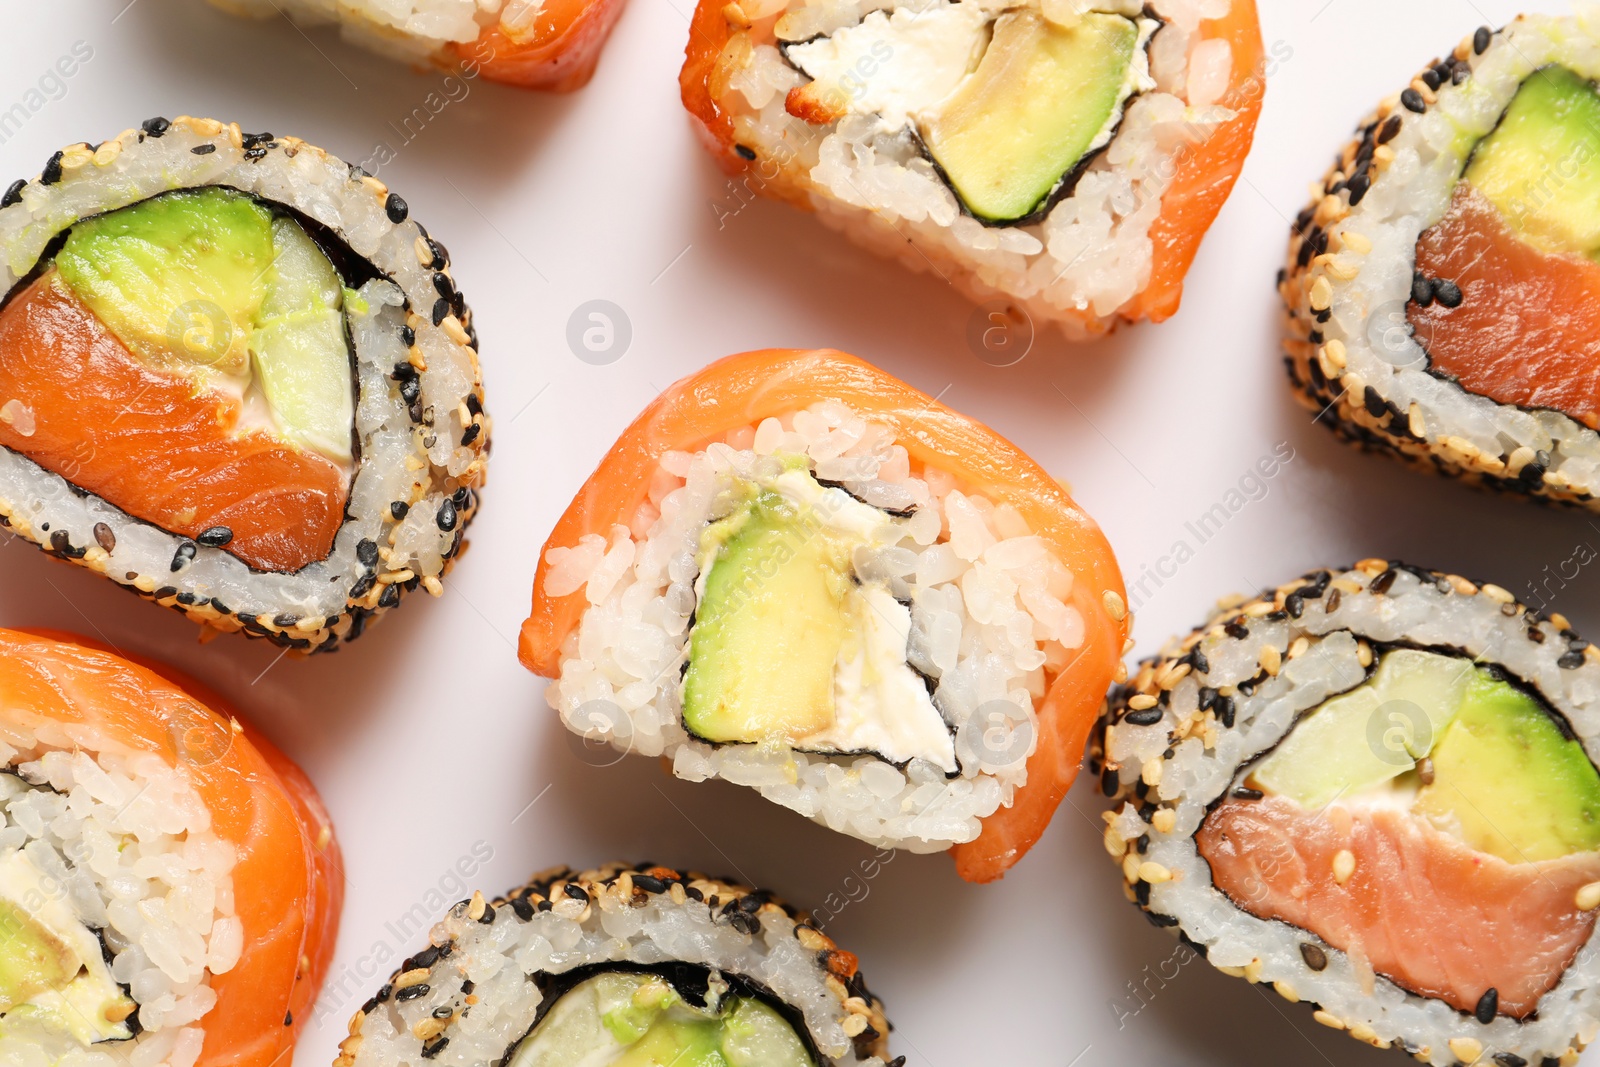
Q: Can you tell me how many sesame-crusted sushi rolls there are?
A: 4